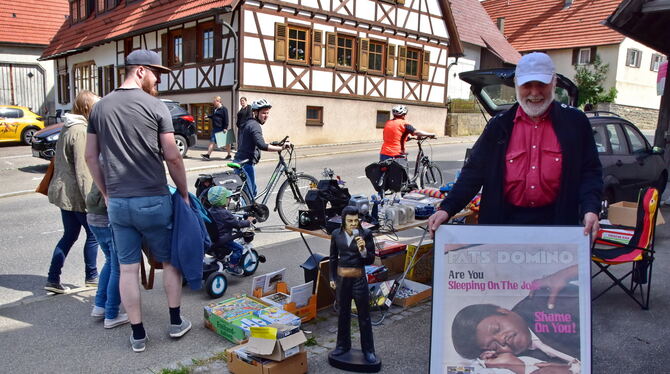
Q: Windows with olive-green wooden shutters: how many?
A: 4